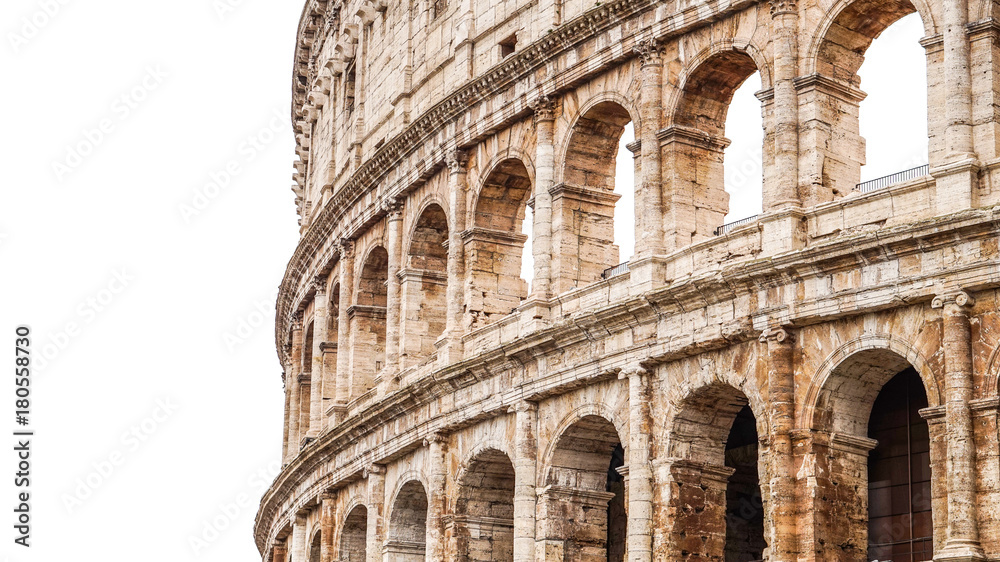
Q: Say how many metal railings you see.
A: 3